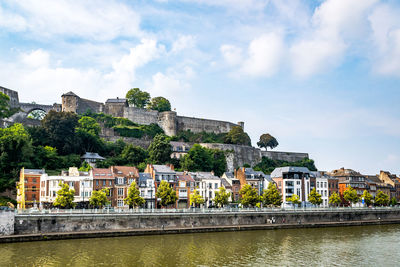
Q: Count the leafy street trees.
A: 14